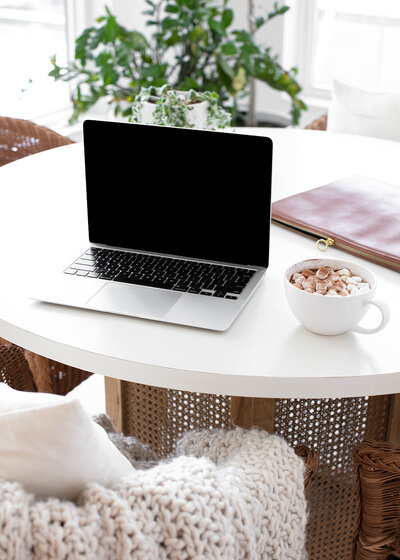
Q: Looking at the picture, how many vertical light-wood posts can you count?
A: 3